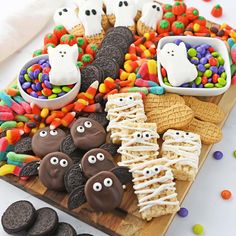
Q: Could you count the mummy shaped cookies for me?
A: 4